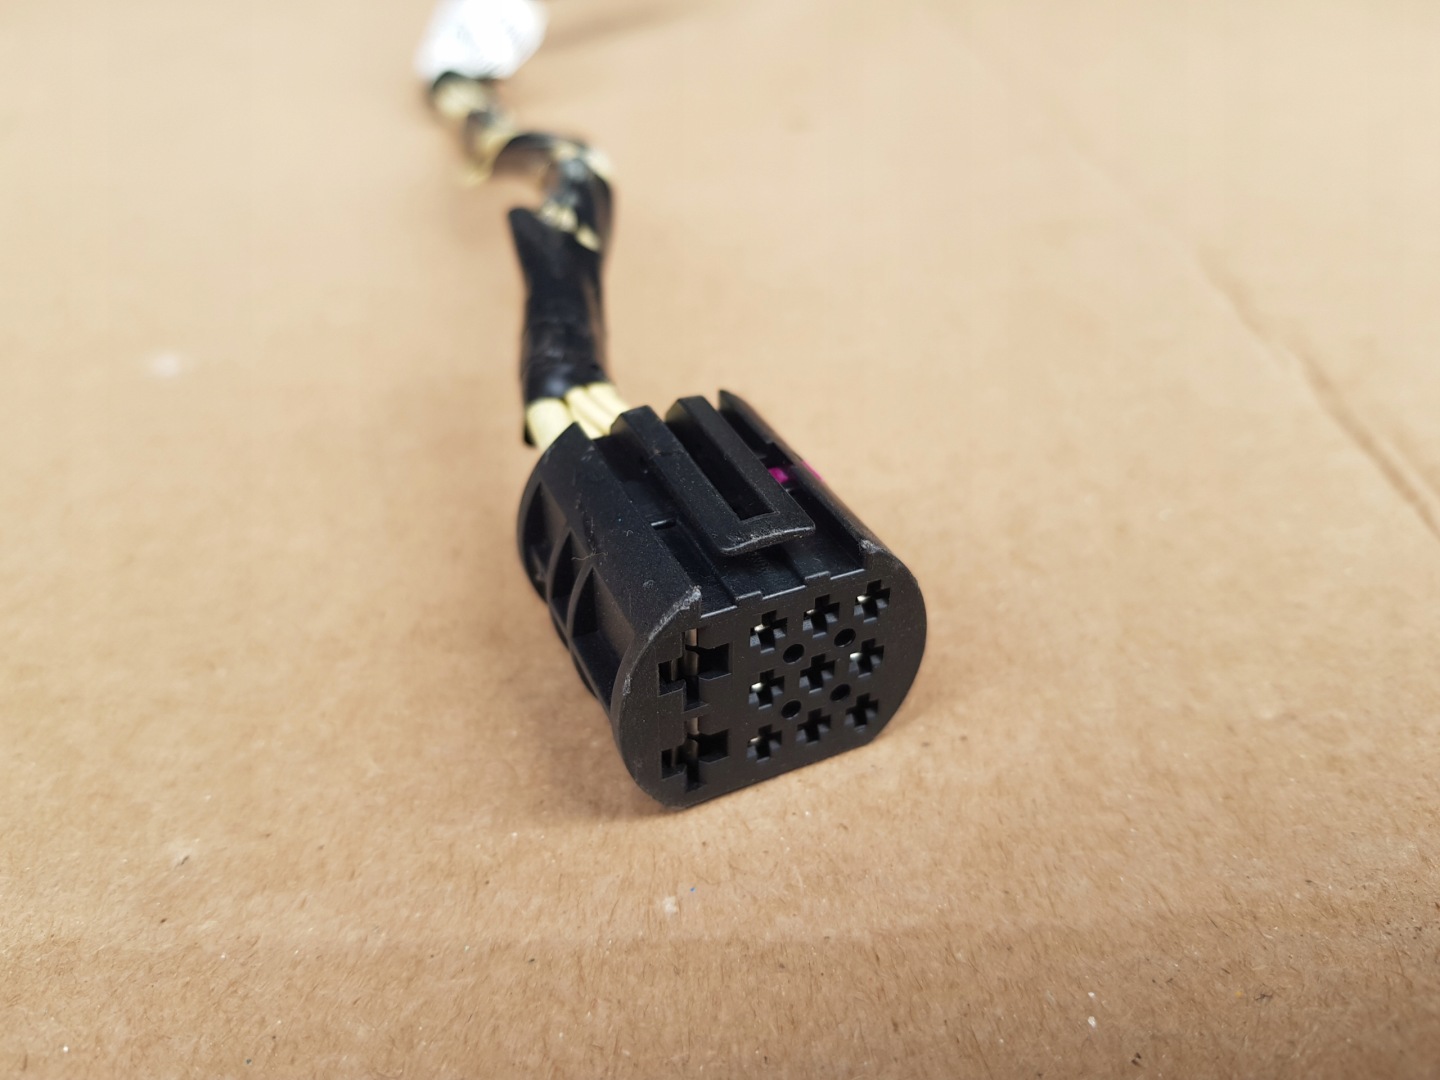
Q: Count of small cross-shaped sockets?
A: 9